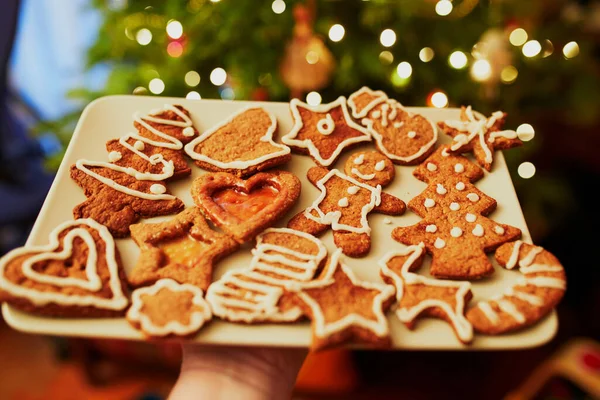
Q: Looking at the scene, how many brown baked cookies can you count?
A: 15